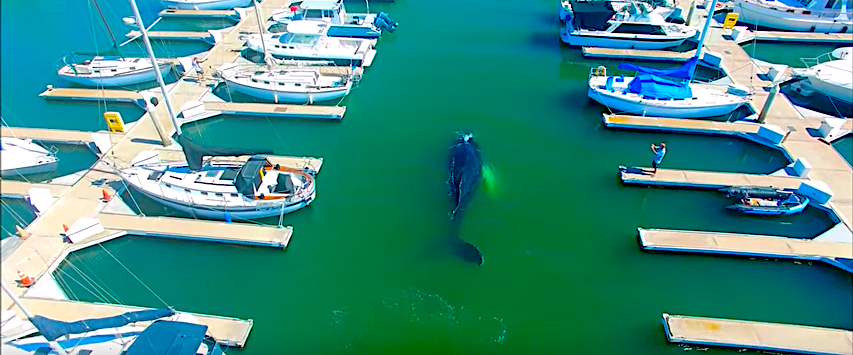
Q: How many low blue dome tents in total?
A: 0